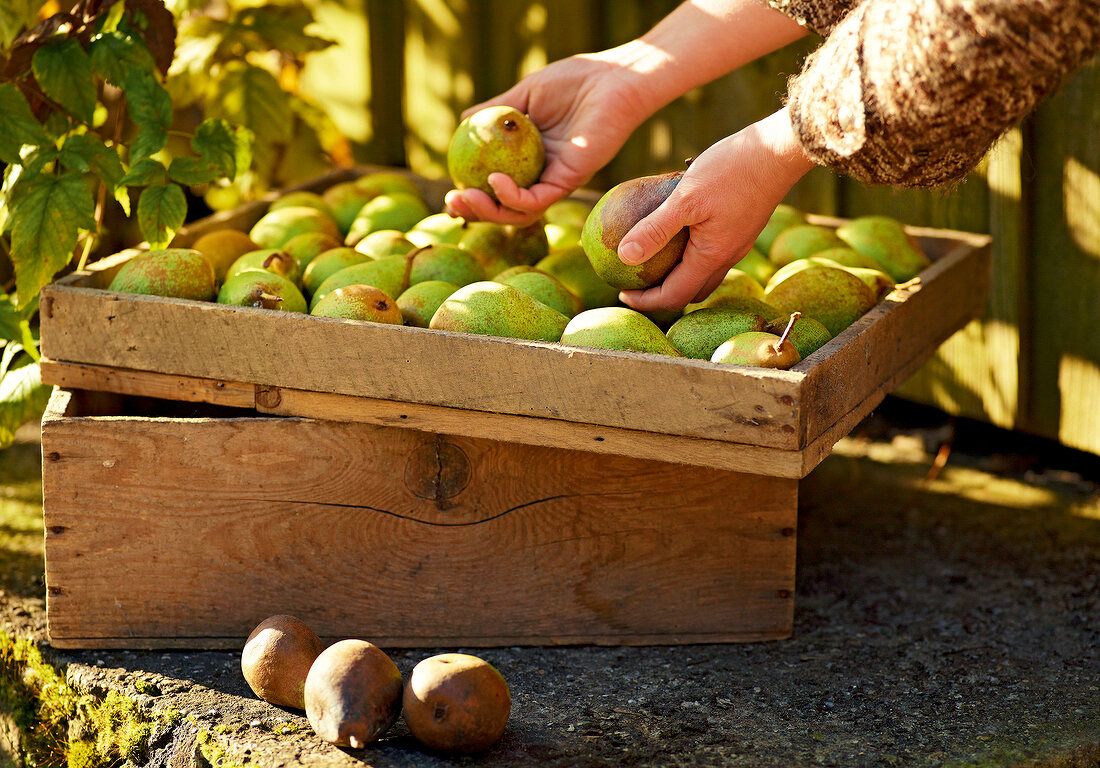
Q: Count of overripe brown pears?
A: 3